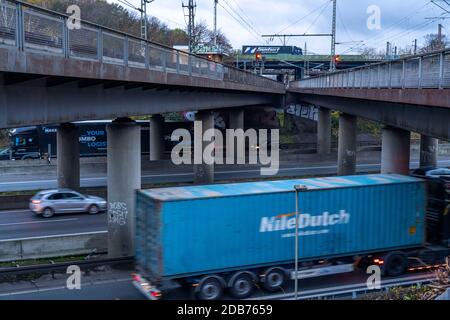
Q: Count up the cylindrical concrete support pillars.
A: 9